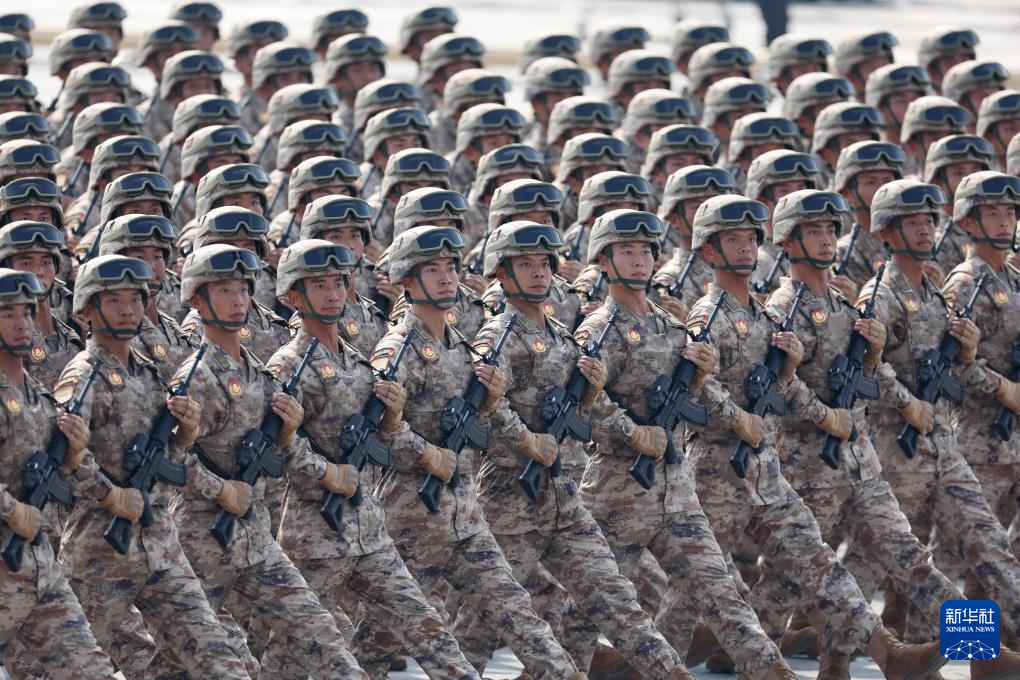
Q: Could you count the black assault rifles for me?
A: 11